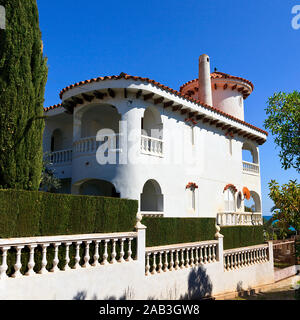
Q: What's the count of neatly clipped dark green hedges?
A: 3